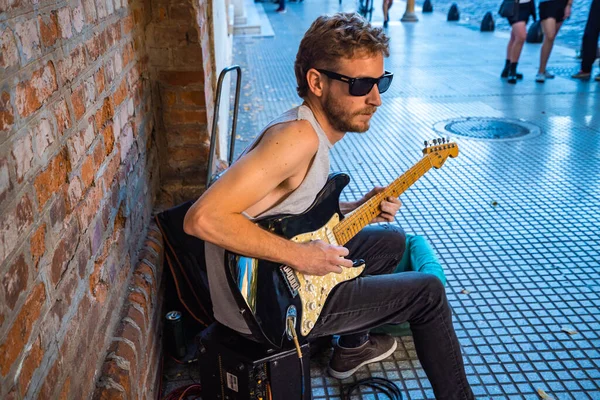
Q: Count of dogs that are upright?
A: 0